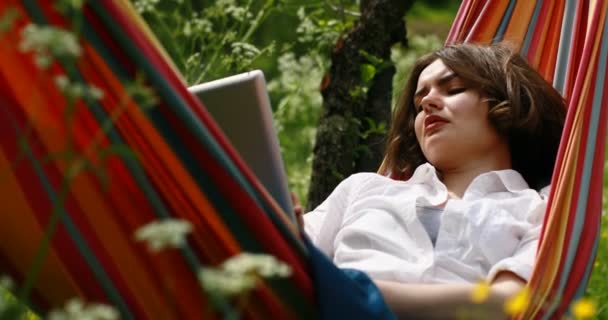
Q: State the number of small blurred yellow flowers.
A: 3